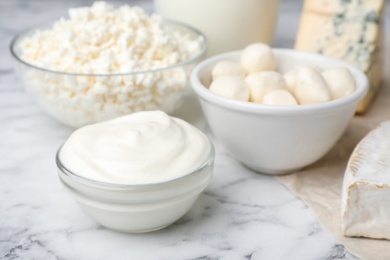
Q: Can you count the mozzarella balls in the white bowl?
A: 8